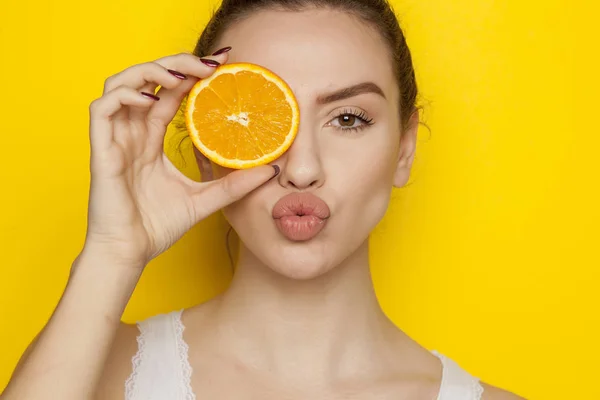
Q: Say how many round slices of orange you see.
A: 1